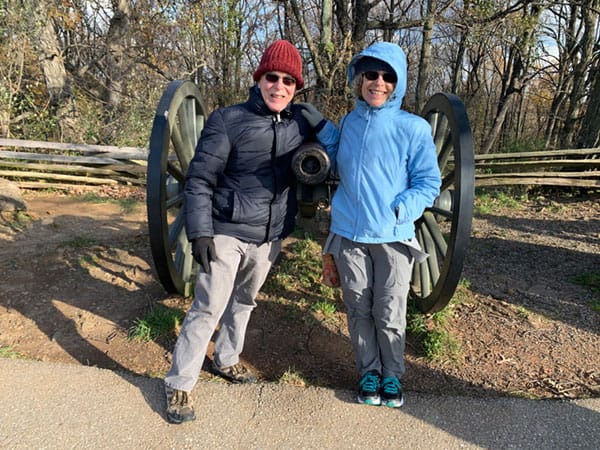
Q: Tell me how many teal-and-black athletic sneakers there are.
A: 2